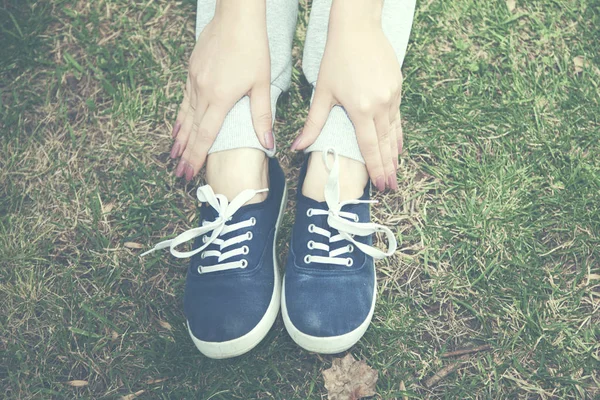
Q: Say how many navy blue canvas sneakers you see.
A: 2